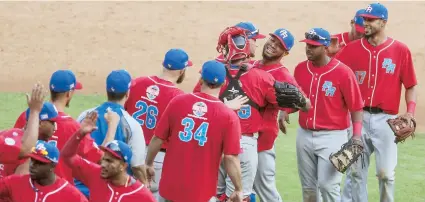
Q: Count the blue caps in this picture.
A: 12